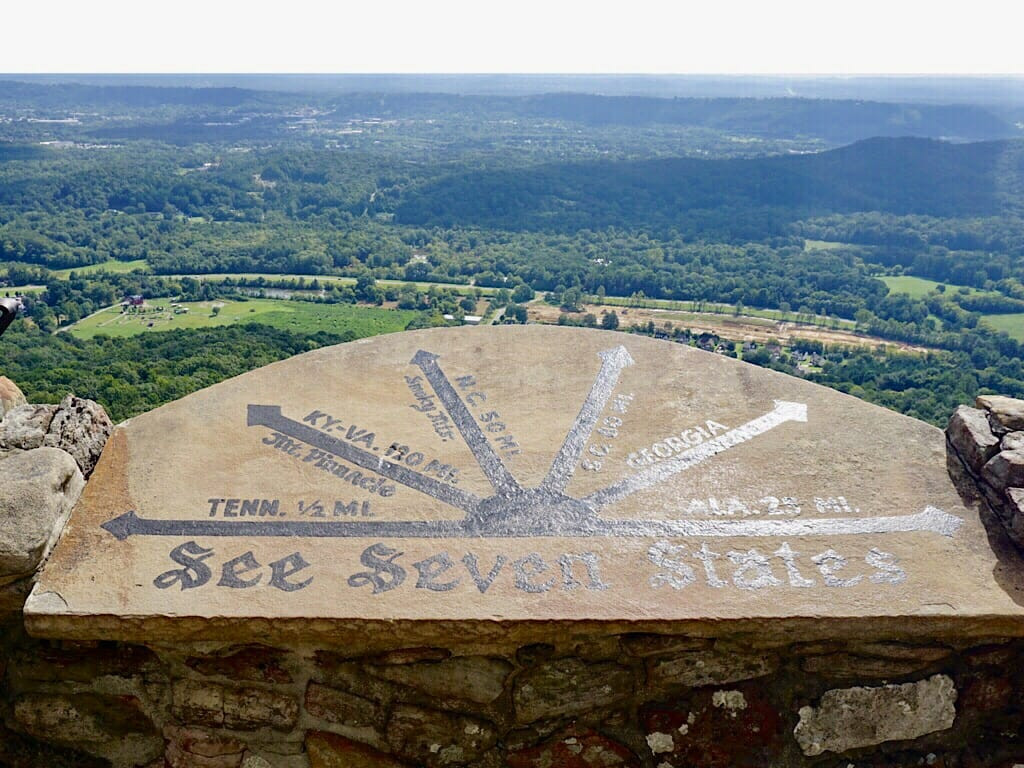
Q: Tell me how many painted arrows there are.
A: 6